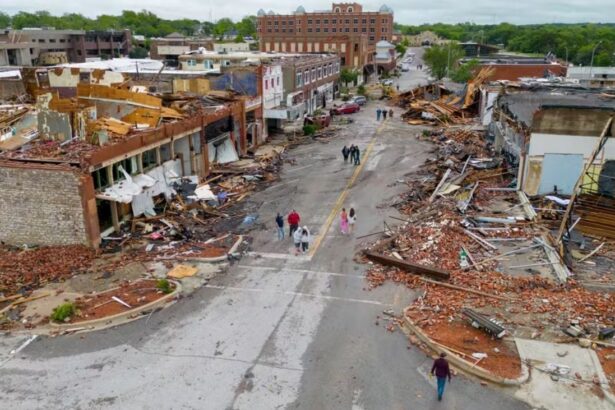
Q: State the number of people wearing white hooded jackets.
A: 2